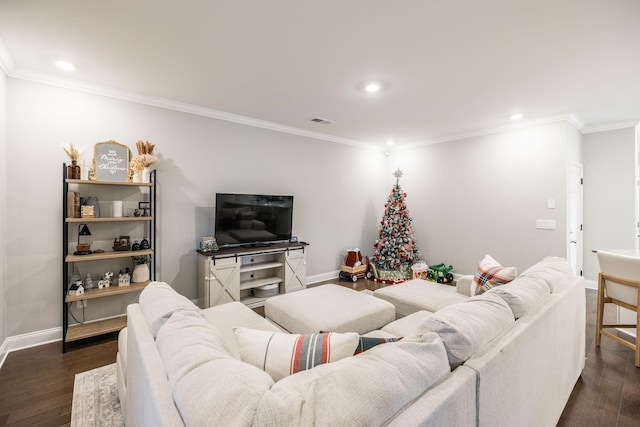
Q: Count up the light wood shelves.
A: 5